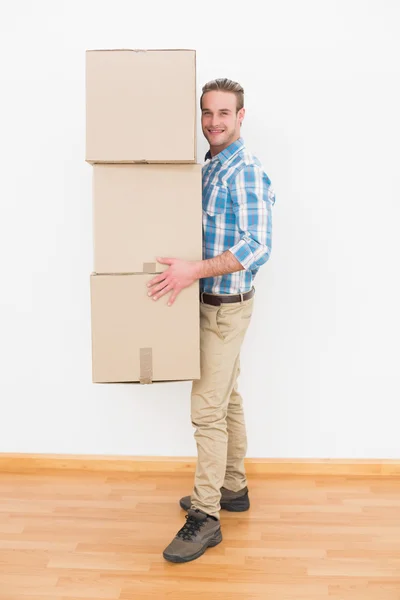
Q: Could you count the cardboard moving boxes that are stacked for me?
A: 3